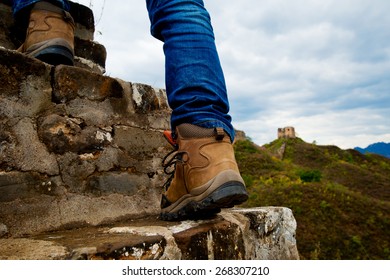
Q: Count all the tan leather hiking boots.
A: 2